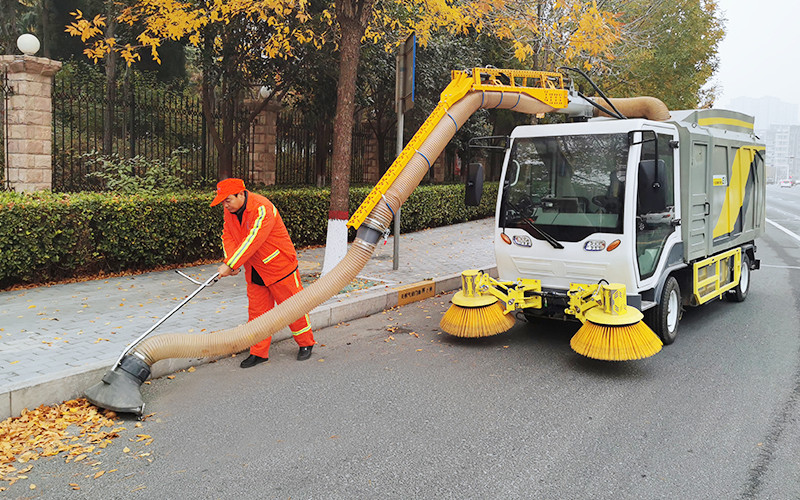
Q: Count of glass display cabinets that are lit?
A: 0